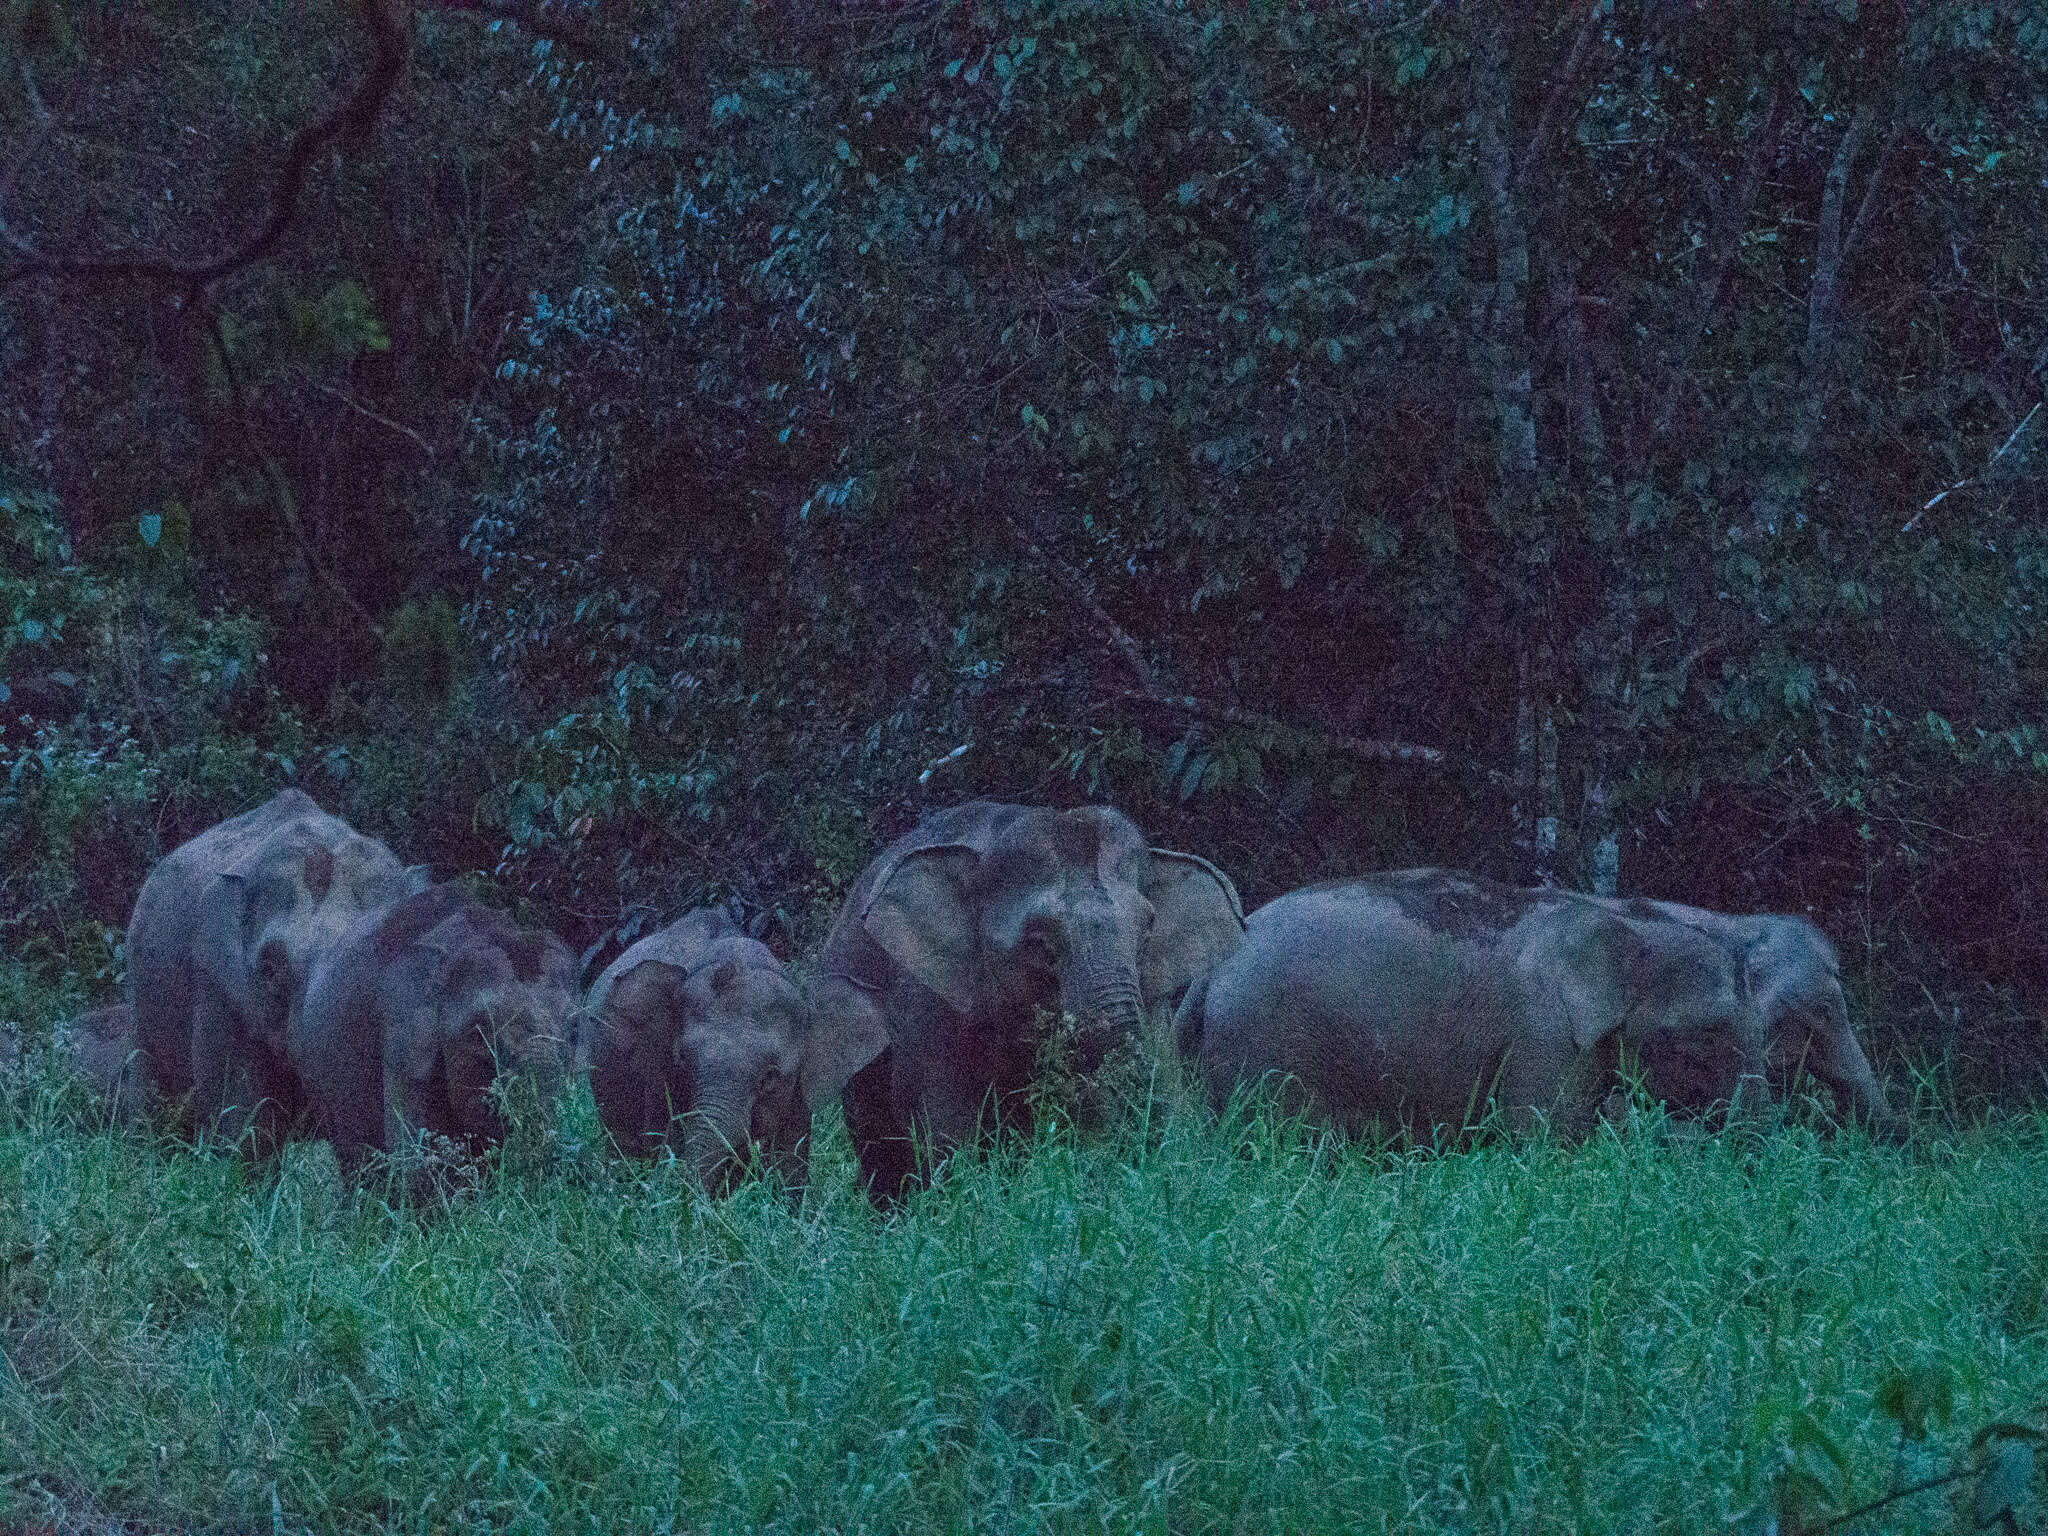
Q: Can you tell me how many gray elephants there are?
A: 7